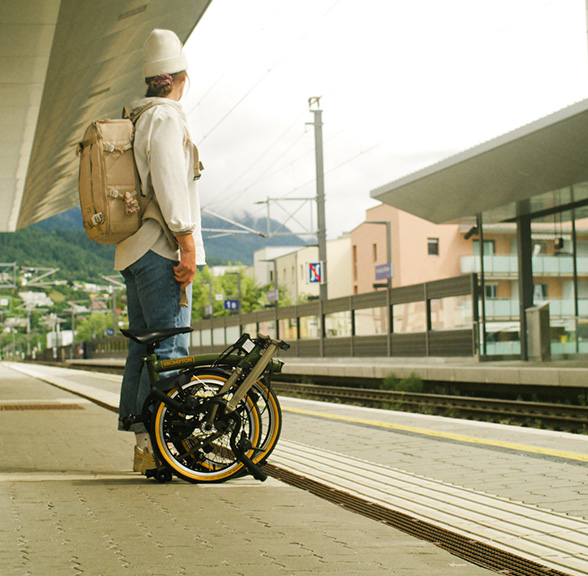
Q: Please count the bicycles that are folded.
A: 1